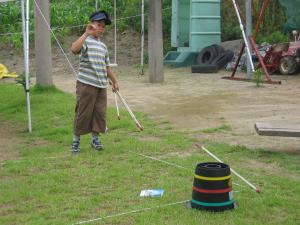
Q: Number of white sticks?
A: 3